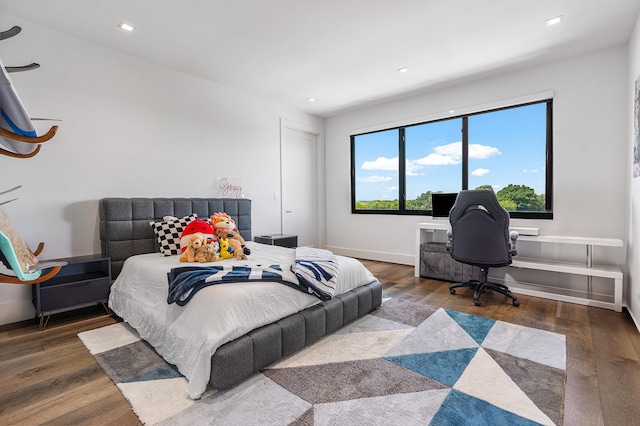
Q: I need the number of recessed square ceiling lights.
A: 4